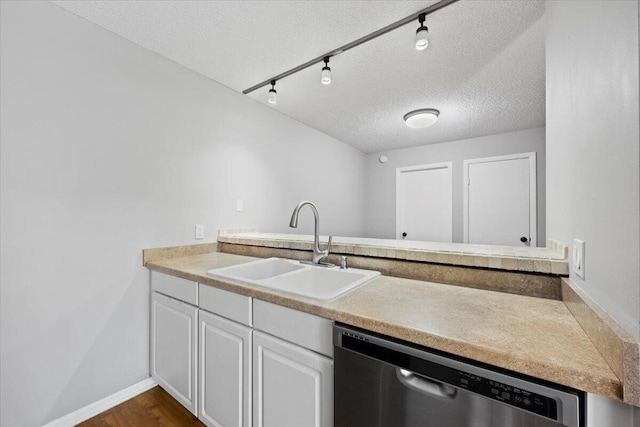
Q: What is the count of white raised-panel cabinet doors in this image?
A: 3